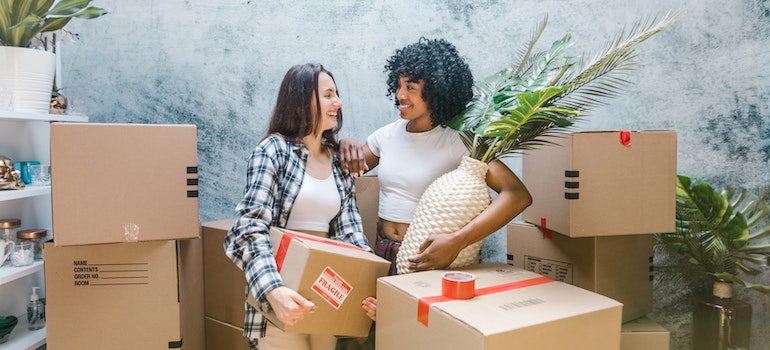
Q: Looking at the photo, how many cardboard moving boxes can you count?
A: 10